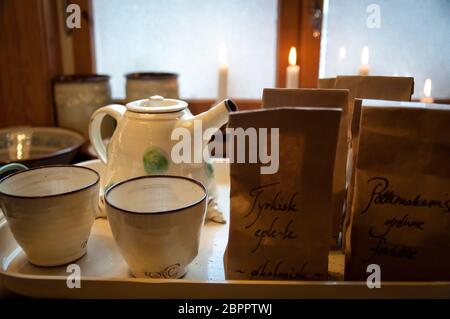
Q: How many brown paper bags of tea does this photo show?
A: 5